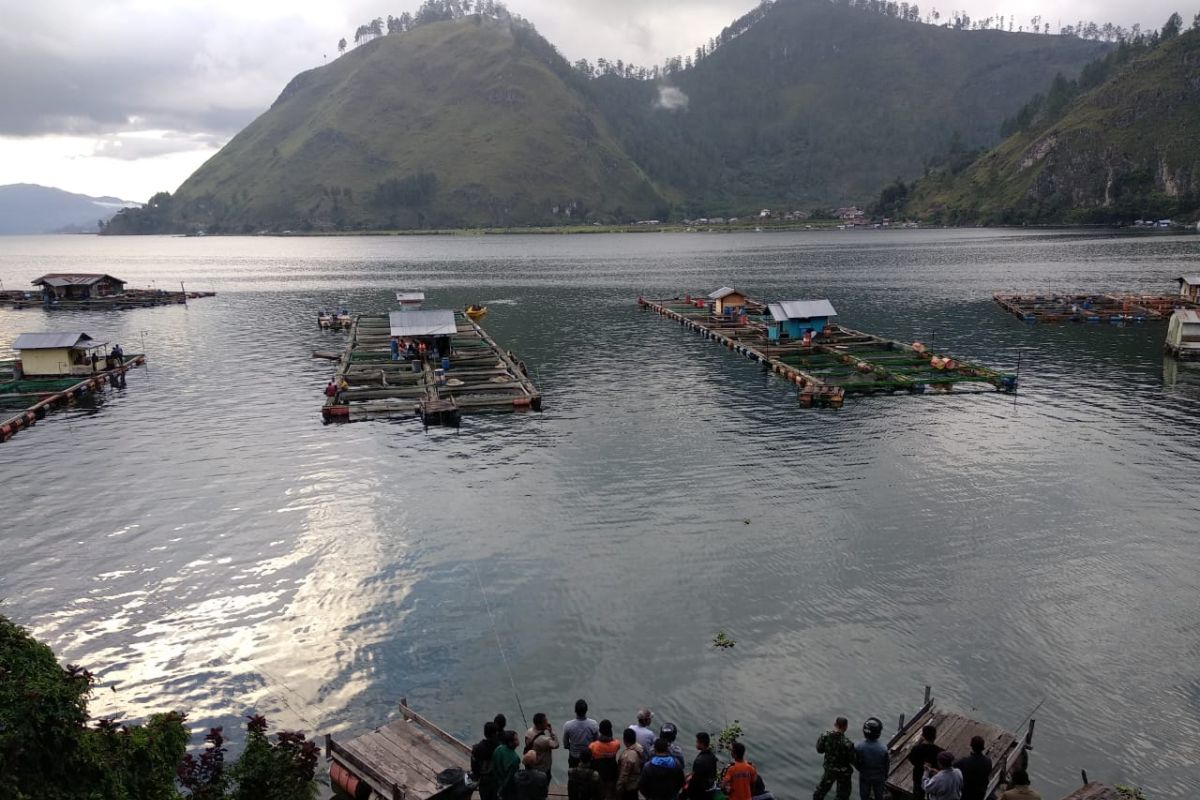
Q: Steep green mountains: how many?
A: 3